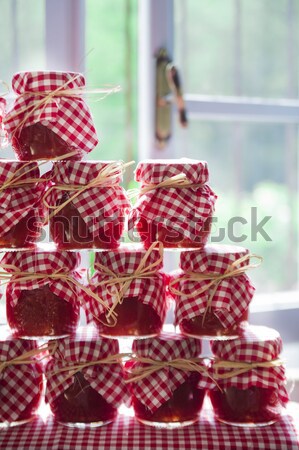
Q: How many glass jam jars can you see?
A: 11